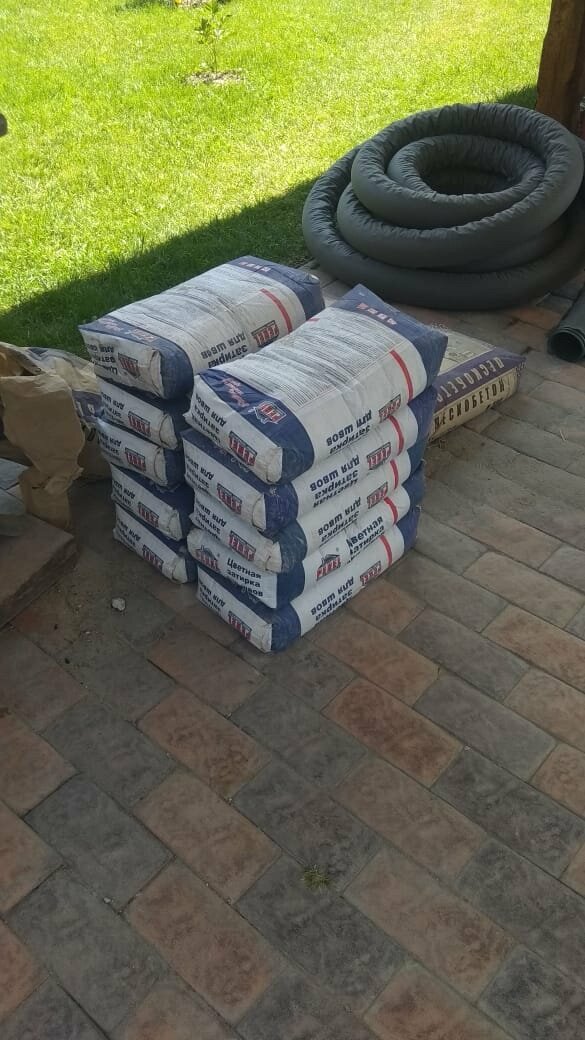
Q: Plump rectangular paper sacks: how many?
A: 11